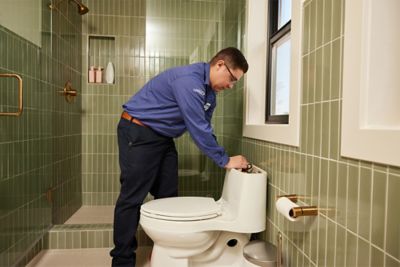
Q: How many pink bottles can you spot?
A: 2